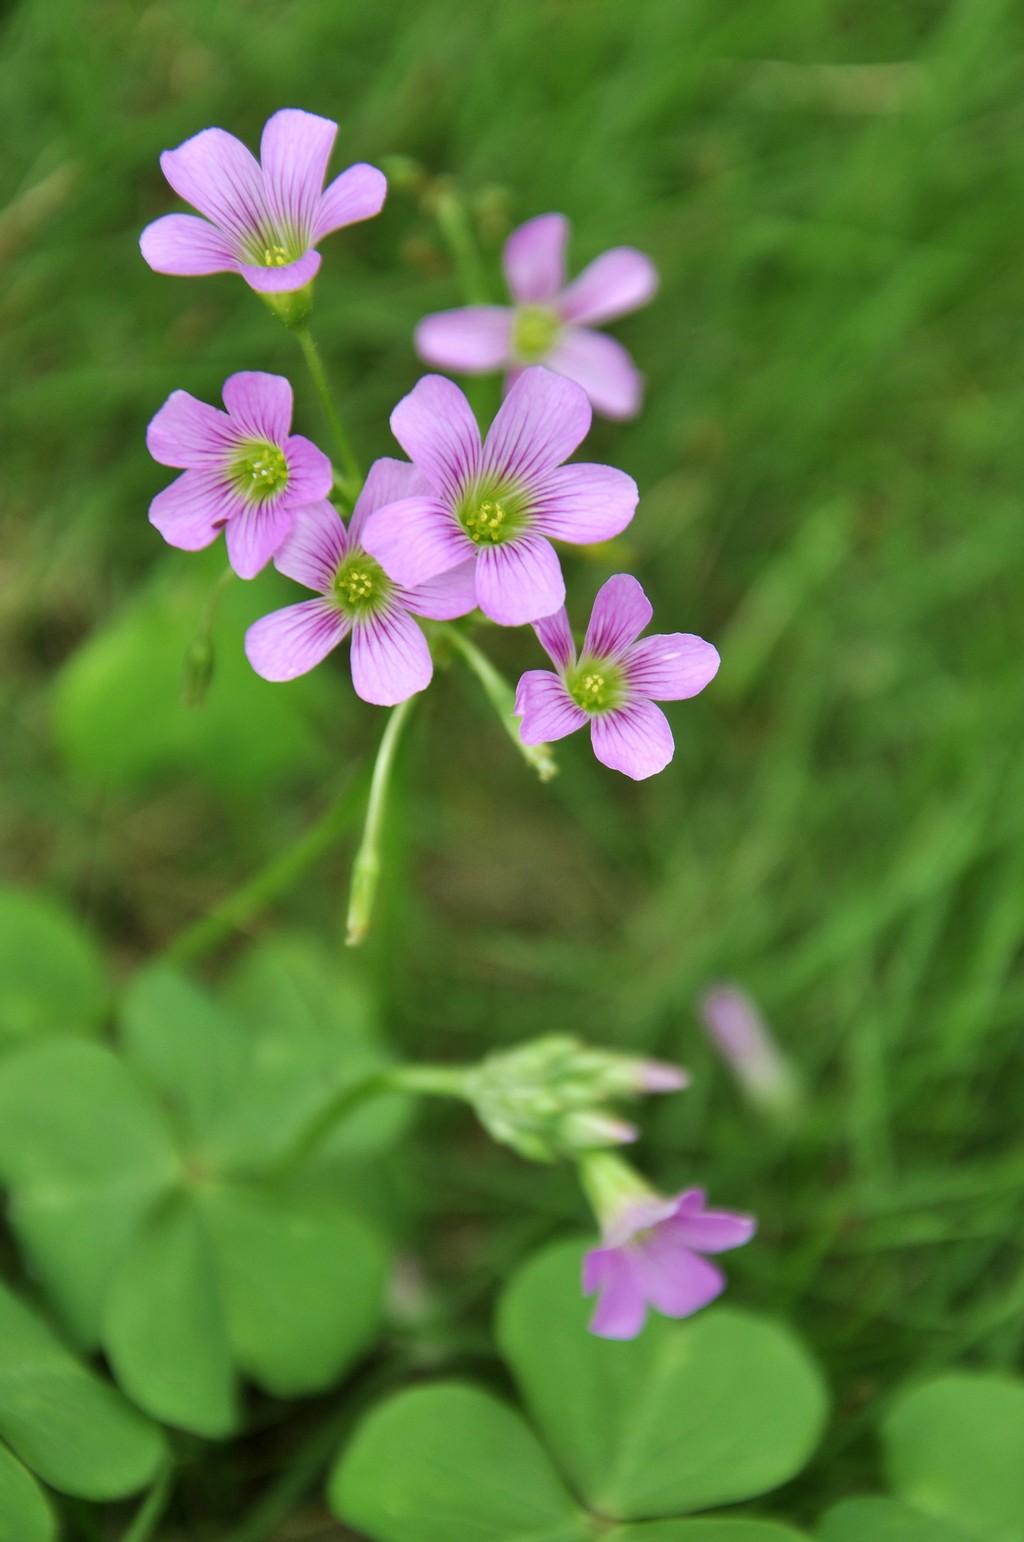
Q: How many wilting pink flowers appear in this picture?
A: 0